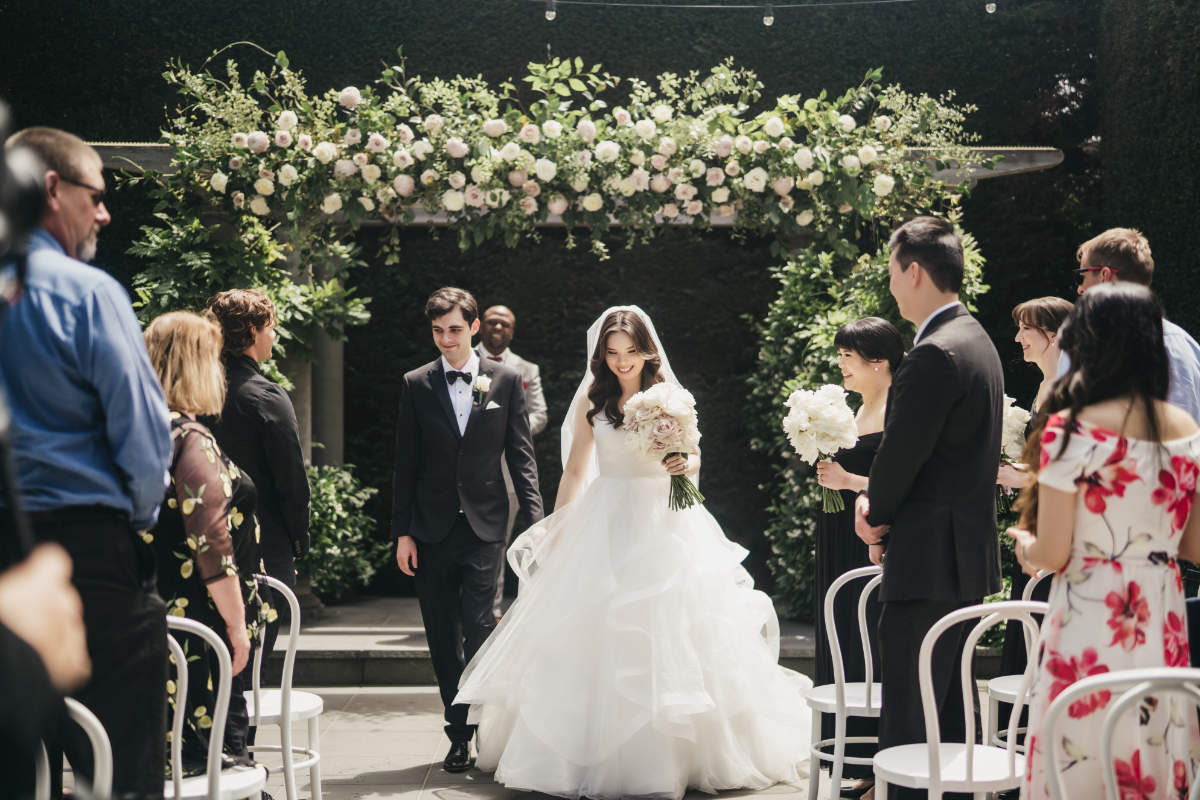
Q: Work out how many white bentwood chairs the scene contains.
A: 7